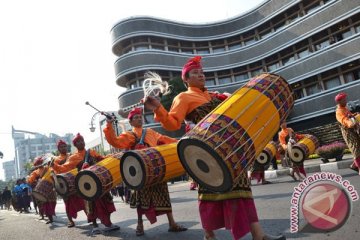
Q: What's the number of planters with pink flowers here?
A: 1